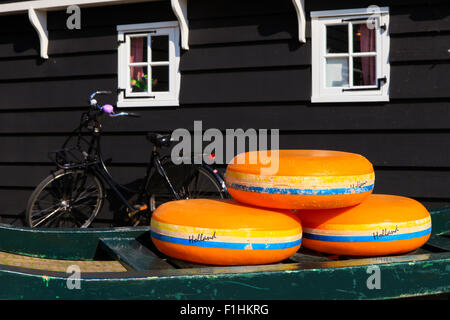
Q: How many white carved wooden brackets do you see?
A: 3